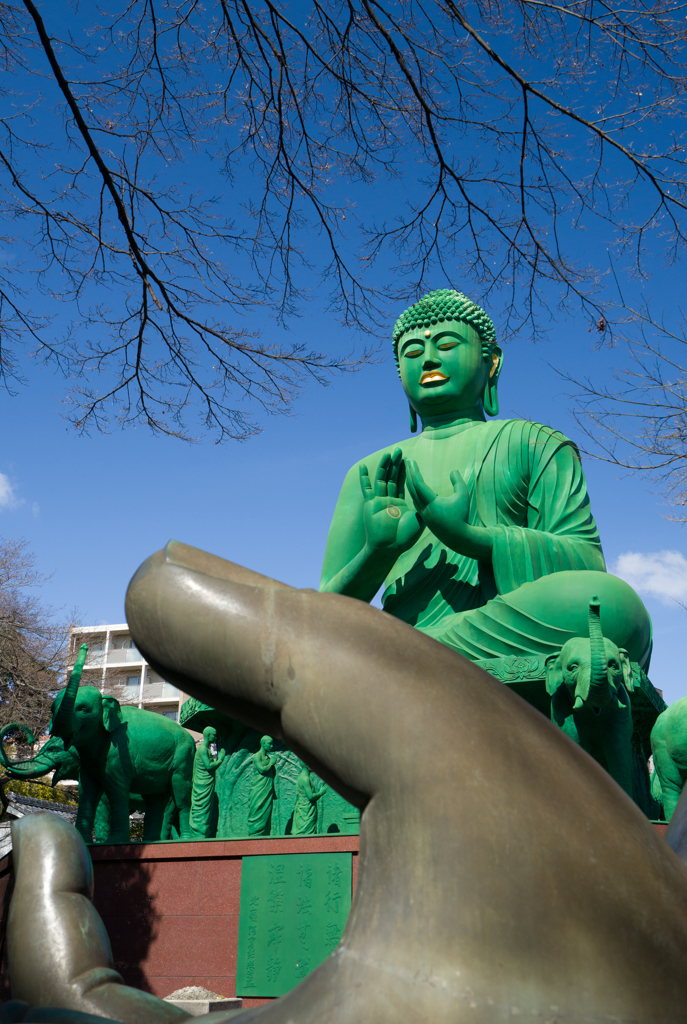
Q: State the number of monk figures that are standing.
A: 3